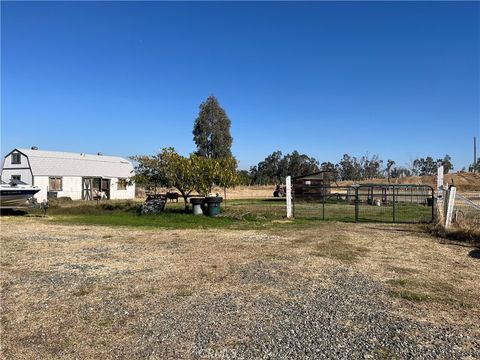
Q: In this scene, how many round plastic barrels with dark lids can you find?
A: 2